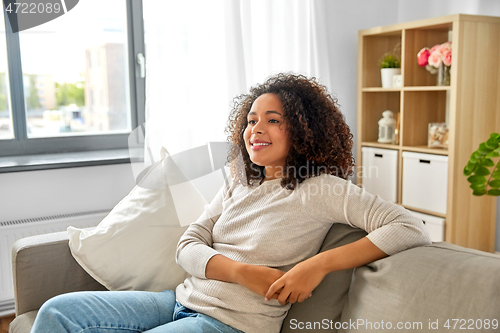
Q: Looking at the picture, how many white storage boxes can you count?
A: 3